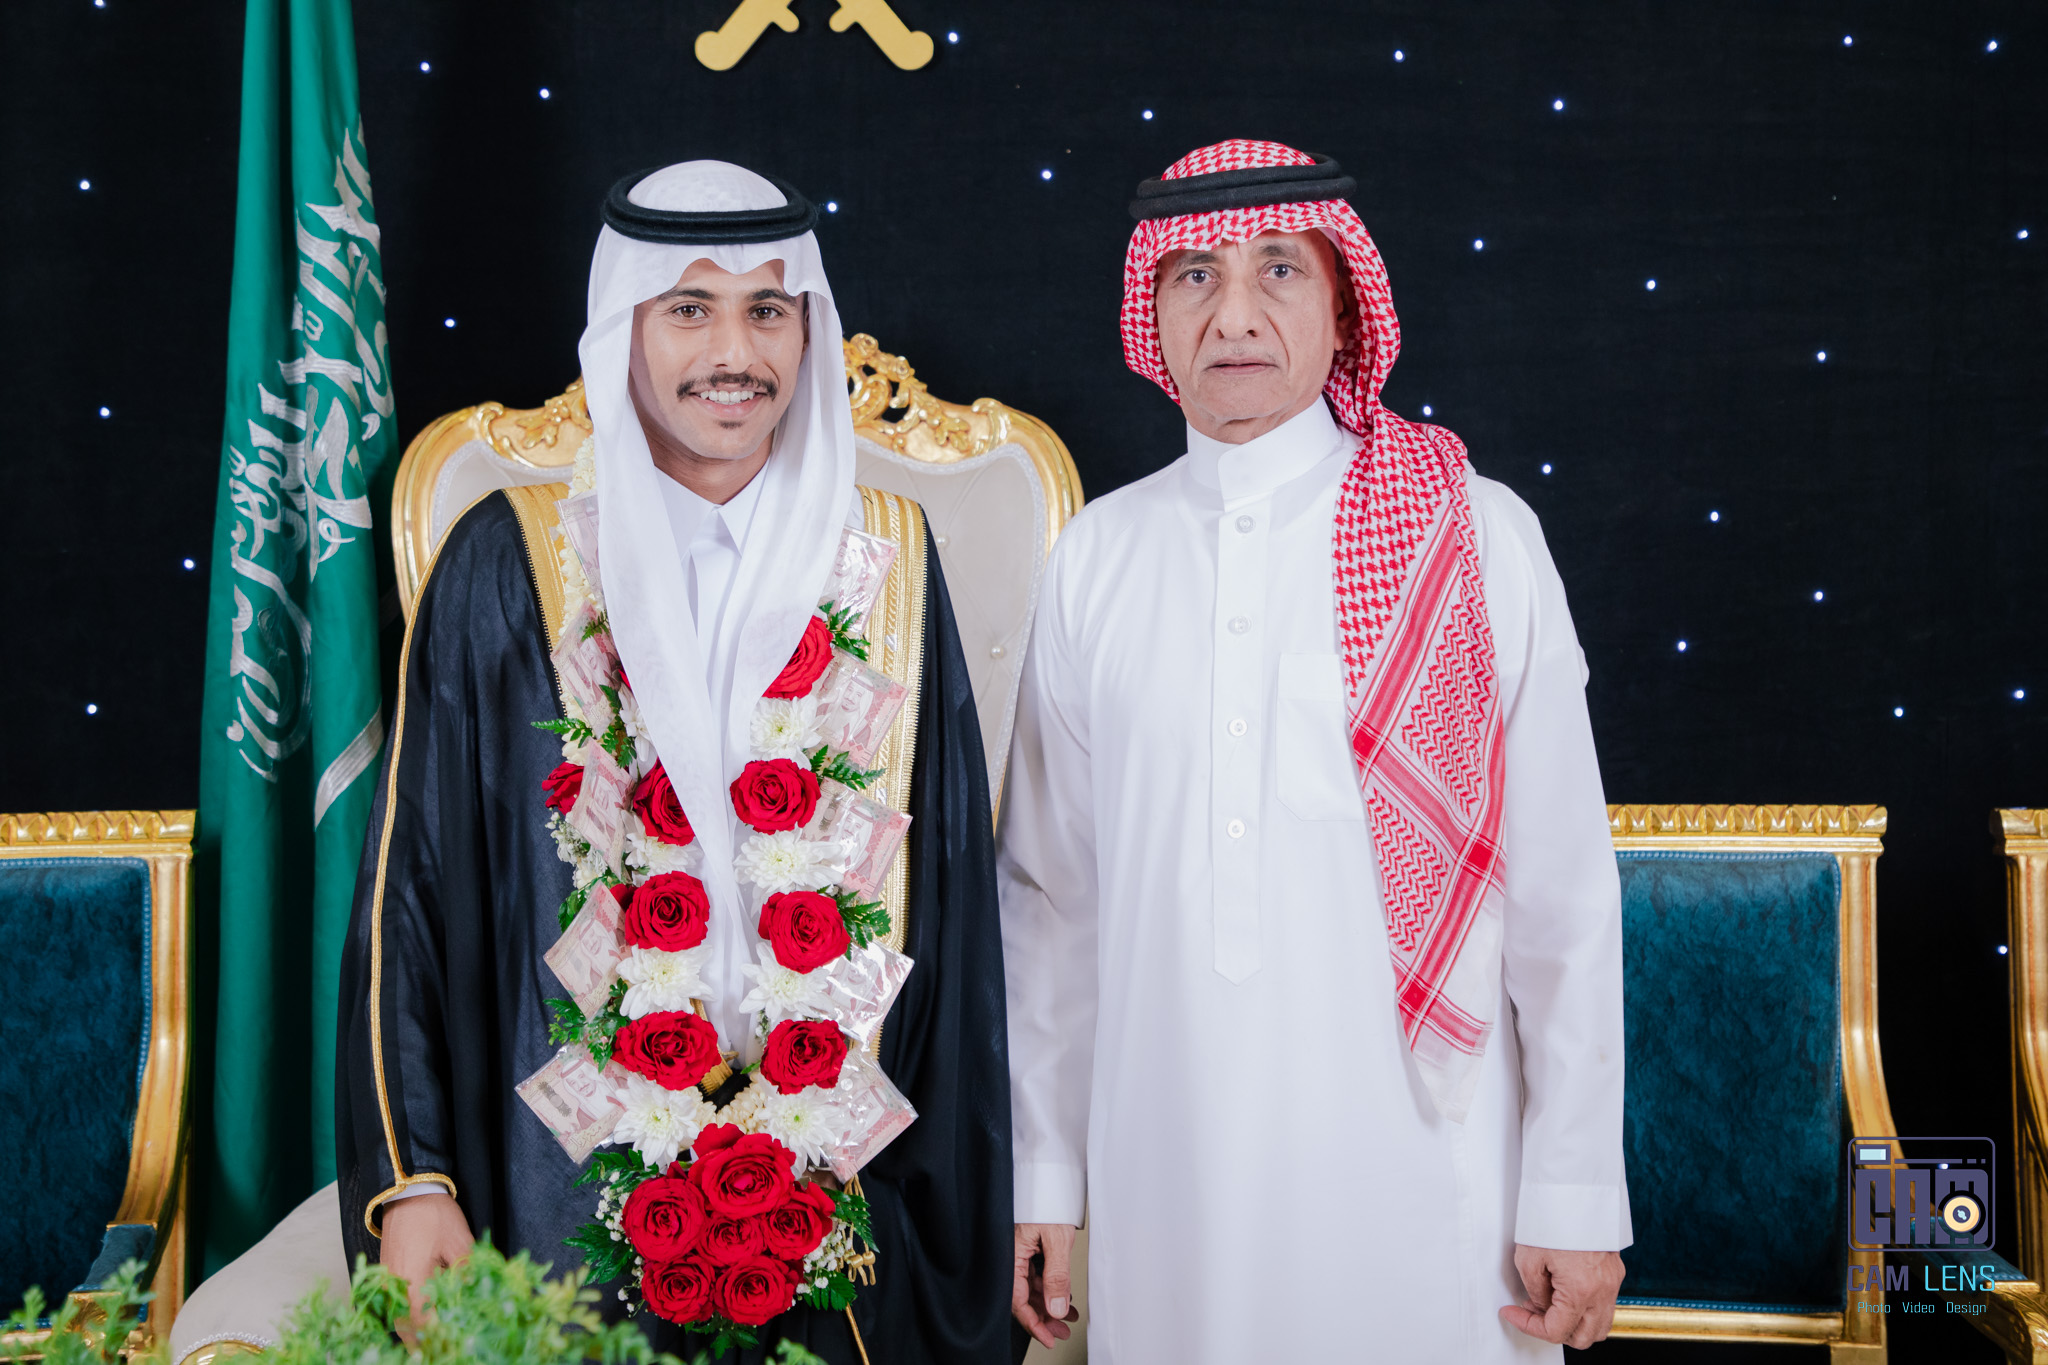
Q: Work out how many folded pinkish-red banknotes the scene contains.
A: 10